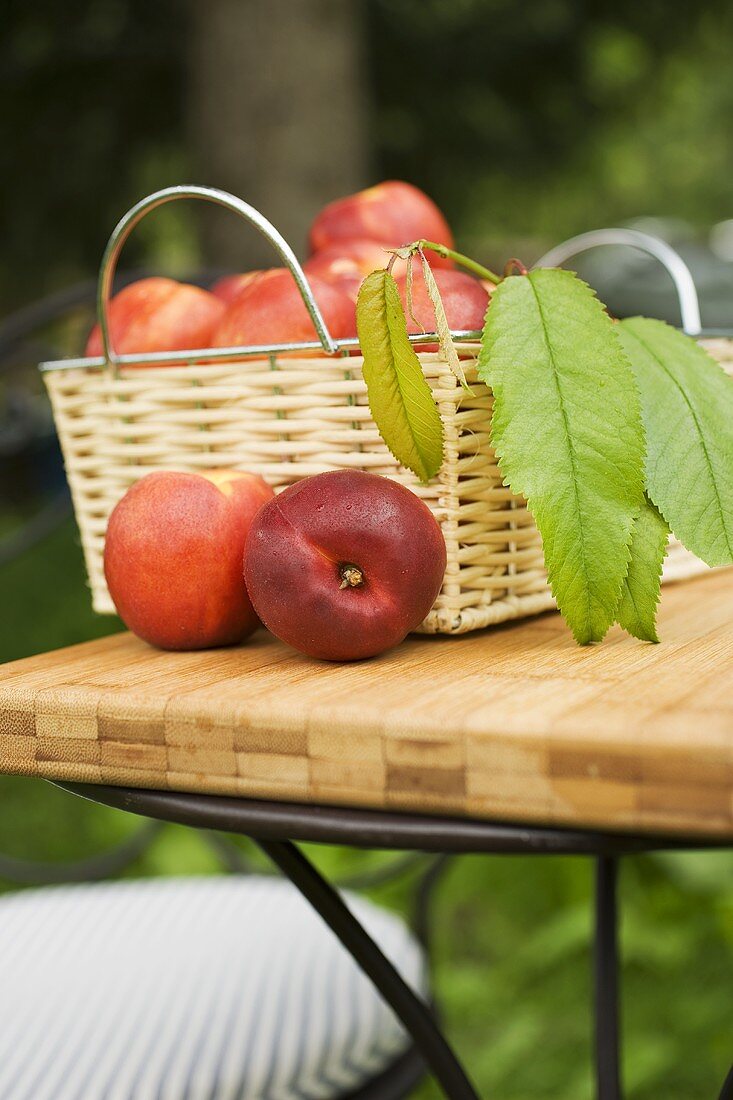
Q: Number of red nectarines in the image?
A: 8